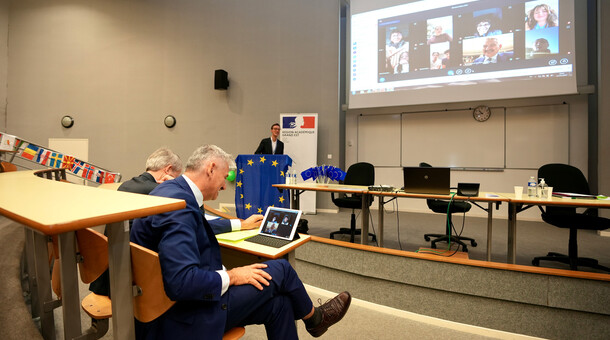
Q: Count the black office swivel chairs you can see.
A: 3